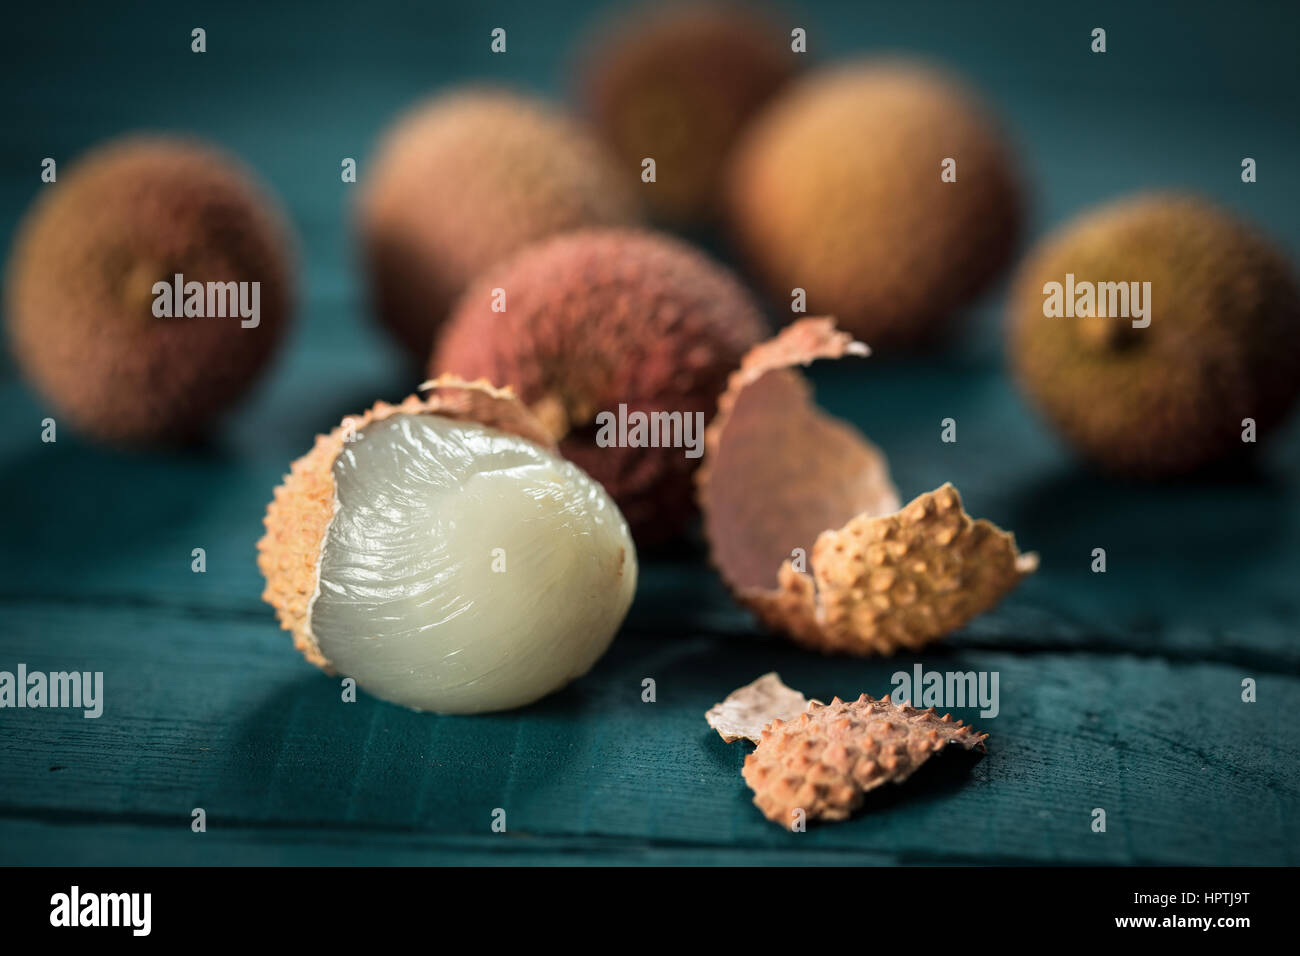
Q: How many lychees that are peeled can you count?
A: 1